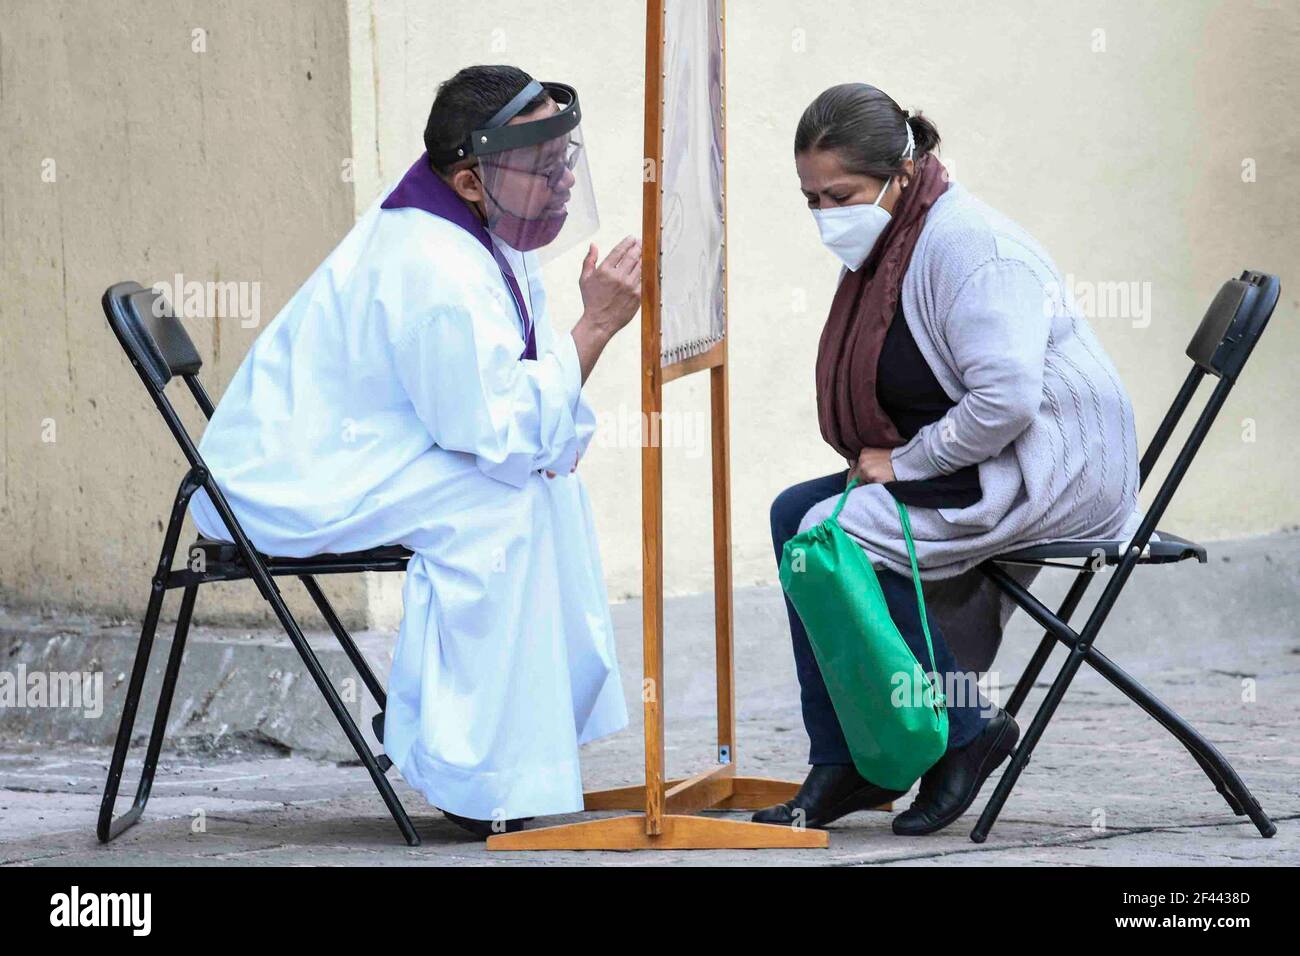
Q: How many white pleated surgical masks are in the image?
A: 0